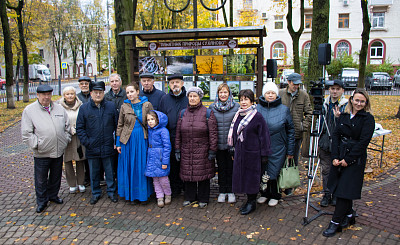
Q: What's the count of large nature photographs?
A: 4